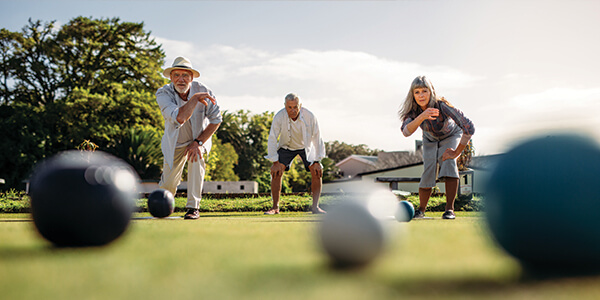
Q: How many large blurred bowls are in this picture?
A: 3